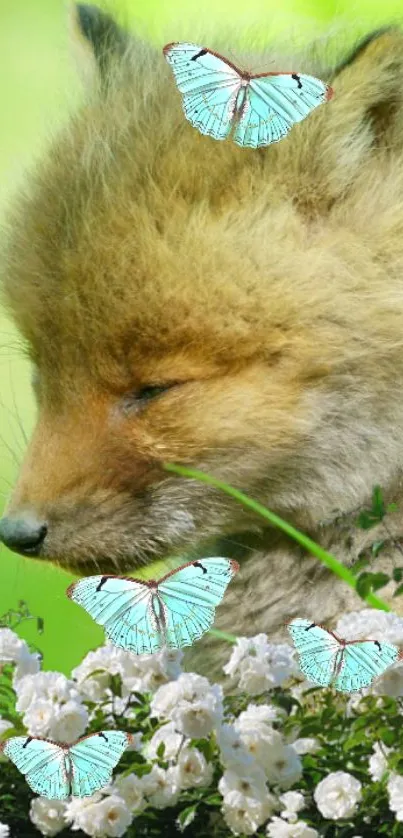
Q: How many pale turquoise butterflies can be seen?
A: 4